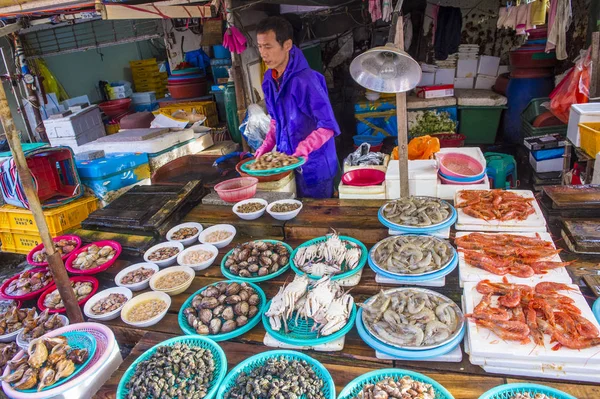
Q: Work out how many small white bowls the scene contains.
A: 10